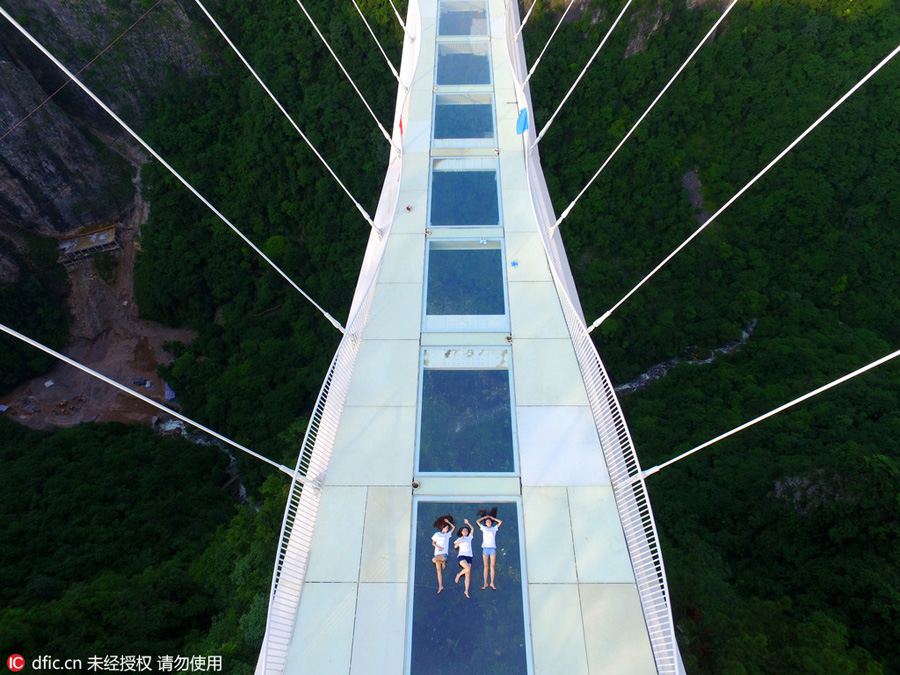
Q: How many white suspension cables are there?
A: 12